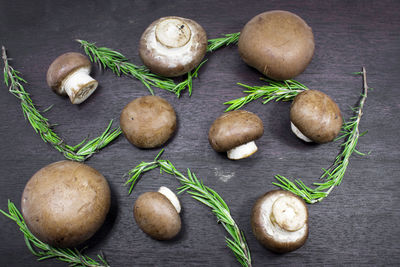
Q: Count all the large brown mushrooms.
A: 2